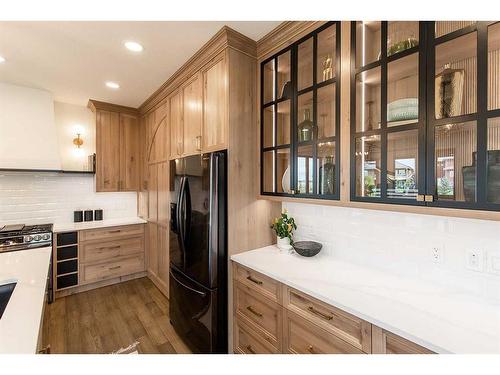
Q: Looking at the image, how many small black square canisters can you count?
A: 3